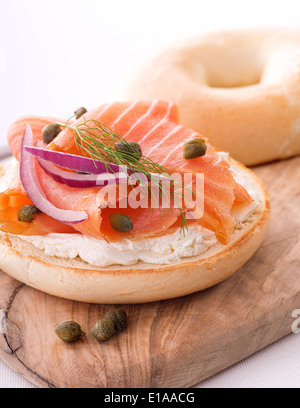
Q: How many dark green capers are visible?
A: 9